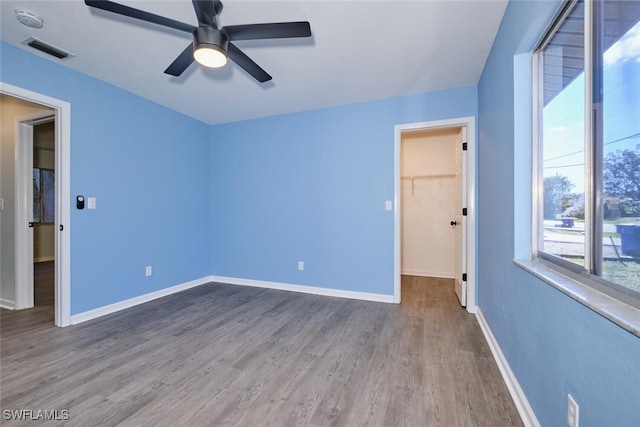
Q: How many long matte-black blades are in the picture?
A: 5